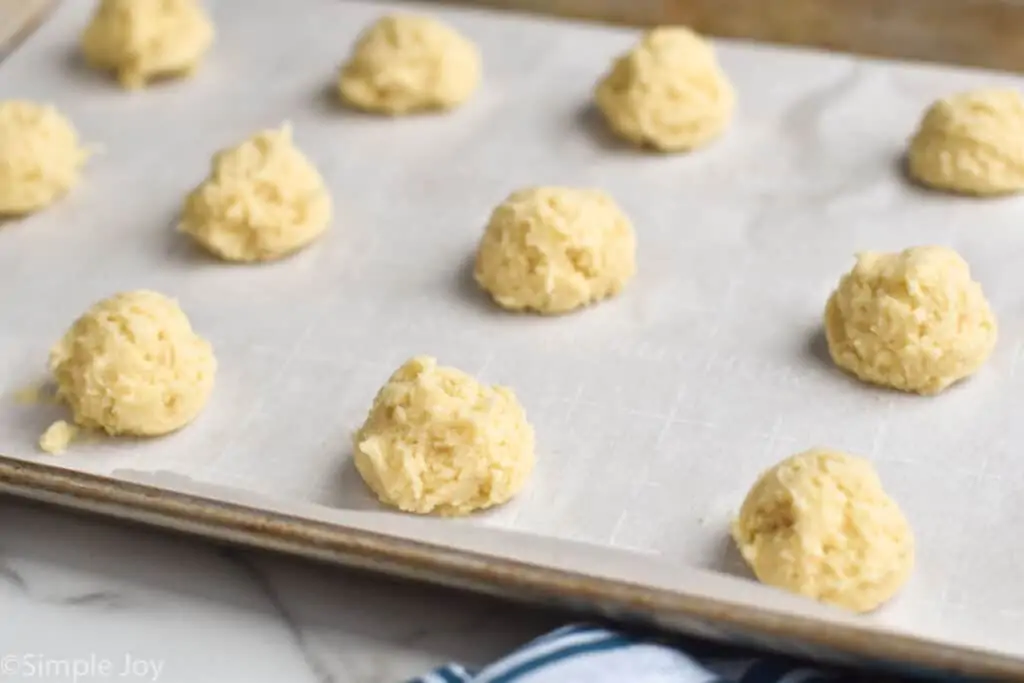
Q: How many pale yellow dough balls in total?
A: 11